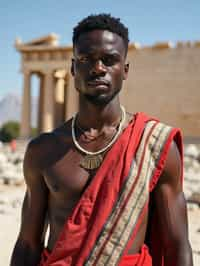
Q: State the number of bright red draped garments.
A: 1